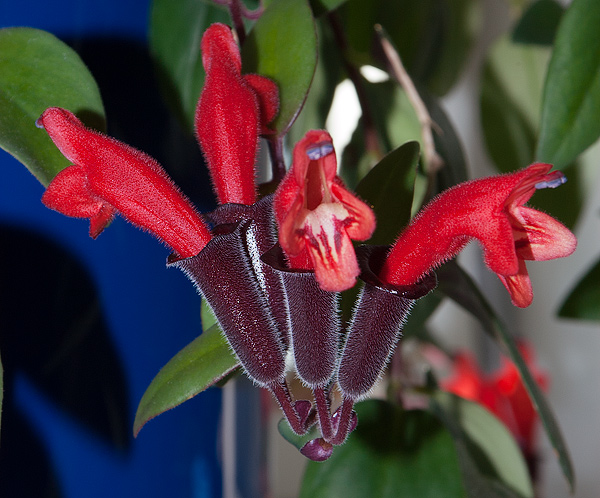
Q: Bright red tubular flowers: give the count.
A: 4